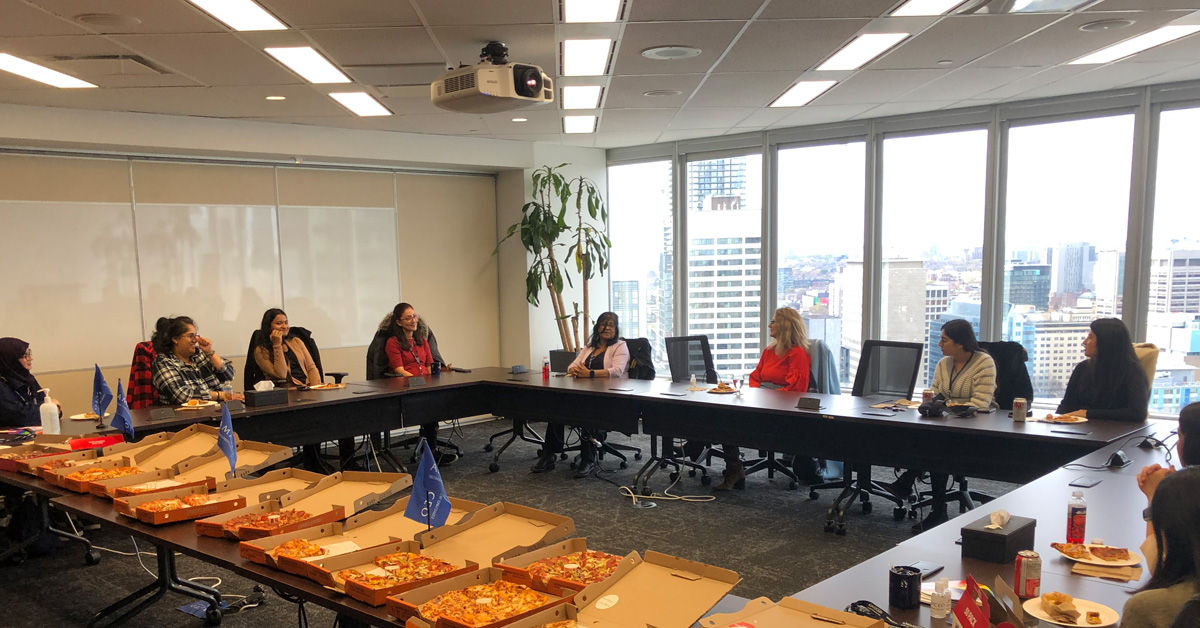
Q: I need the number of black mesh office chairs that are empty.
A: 2